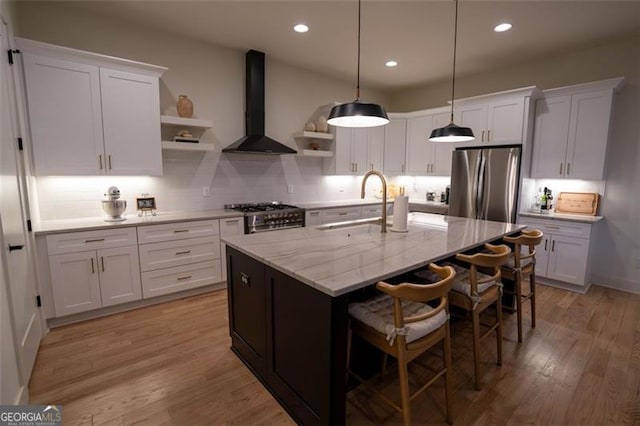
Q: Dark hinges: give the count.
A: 4